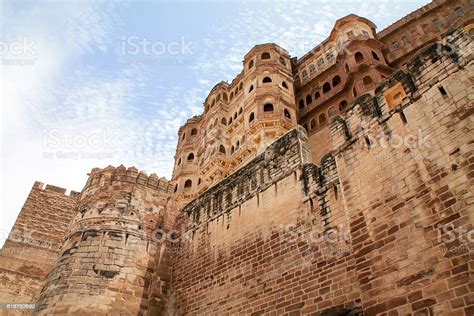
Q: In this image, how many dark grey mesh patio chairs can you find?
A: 0